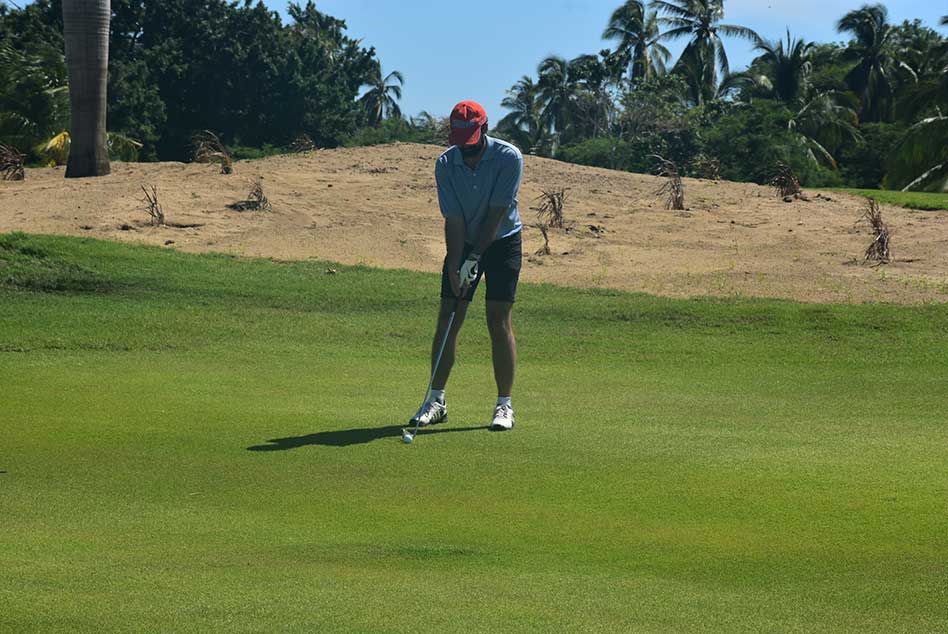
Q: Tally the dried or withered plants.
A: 11